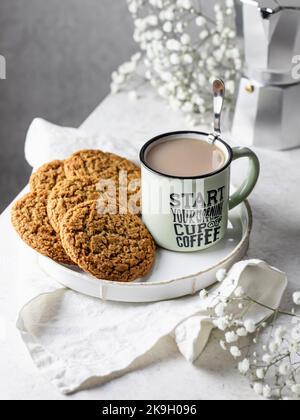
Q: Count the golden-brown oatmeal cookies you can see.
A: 5